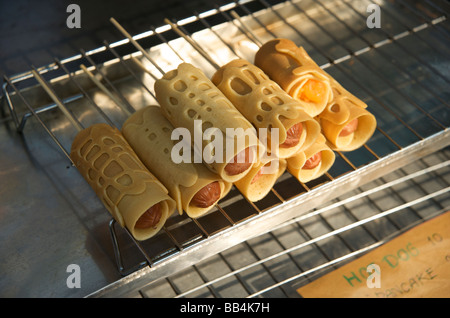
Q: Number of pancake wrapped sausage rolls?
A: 8